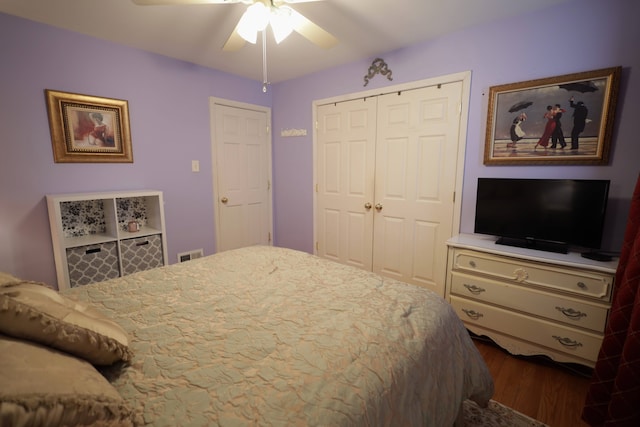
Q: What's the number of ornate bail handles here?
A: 4